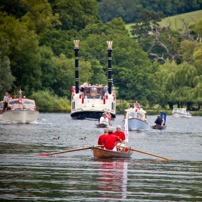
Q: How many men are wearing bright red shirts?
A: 3